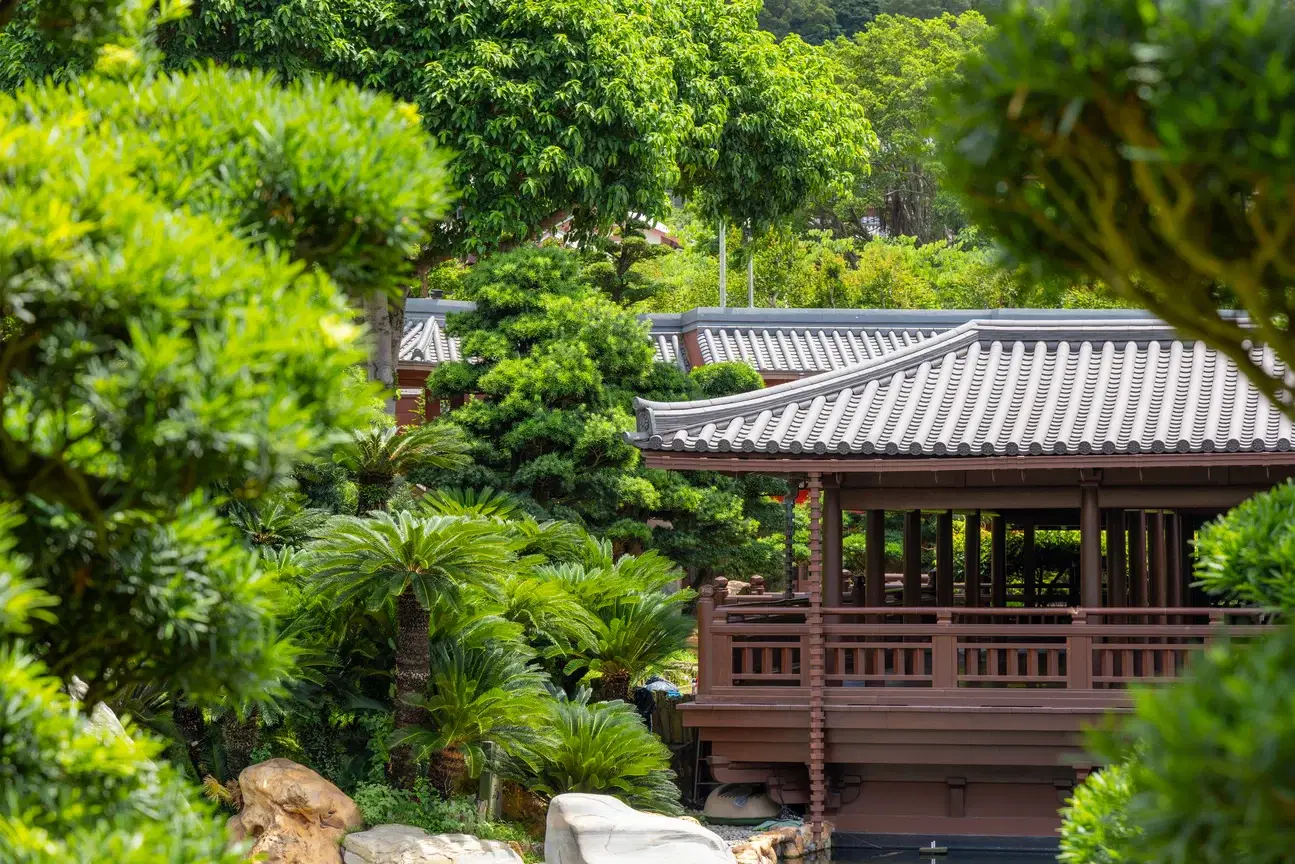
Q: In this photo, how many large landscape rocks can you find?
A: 3